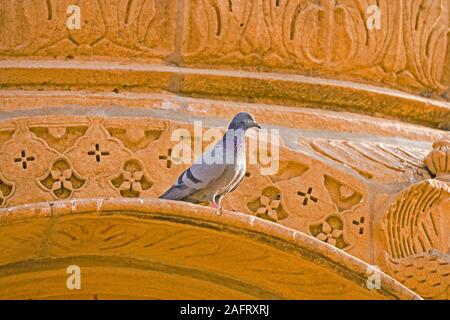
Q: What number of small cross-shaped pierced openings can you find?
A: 5